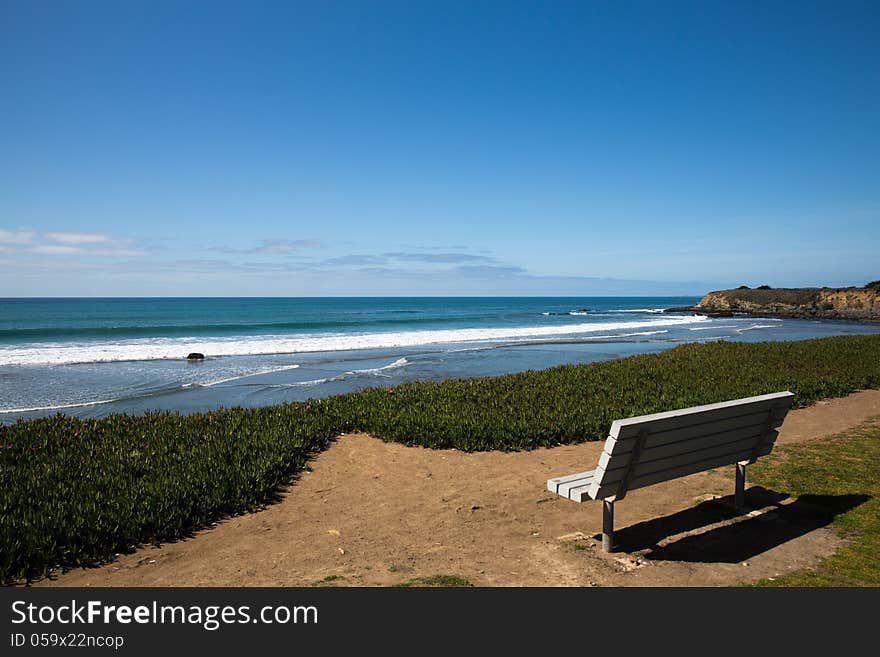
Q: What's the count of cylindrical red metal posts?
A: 0